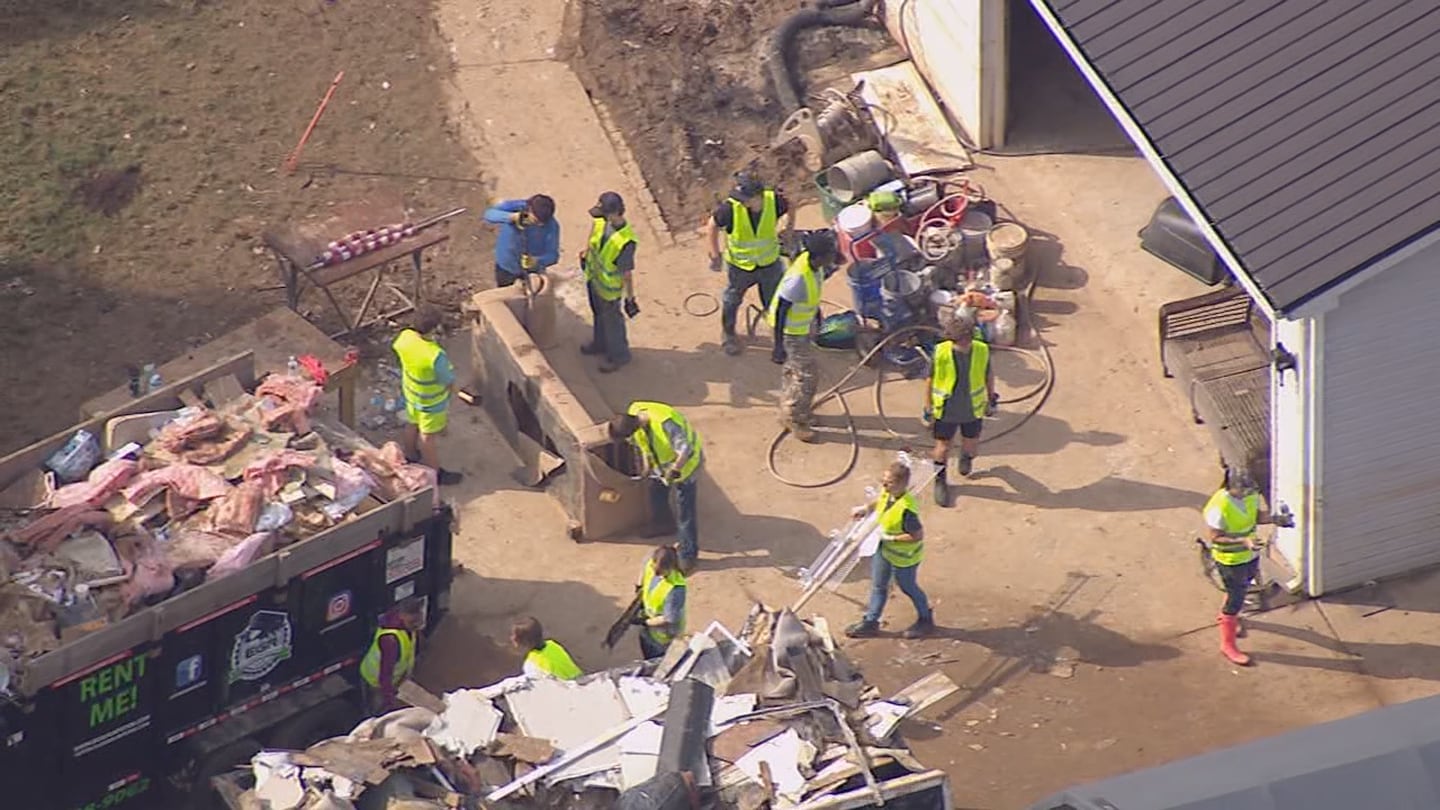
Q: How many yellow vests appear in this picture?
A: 11